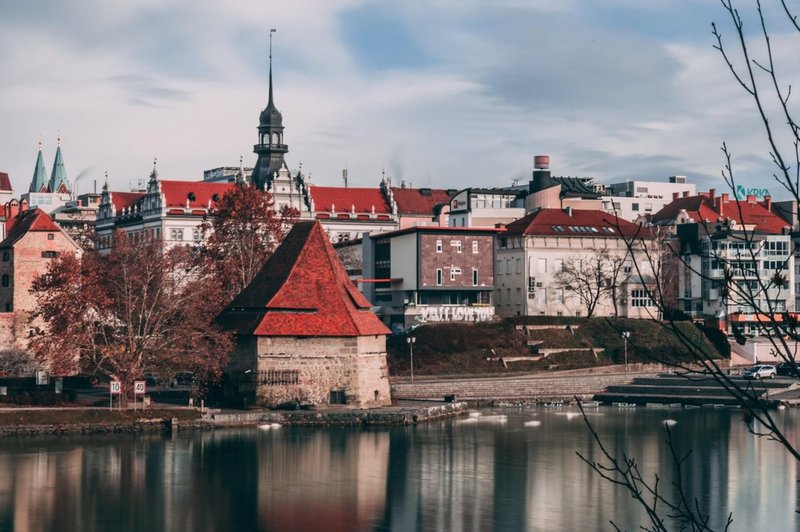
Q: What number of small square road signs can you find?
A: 2